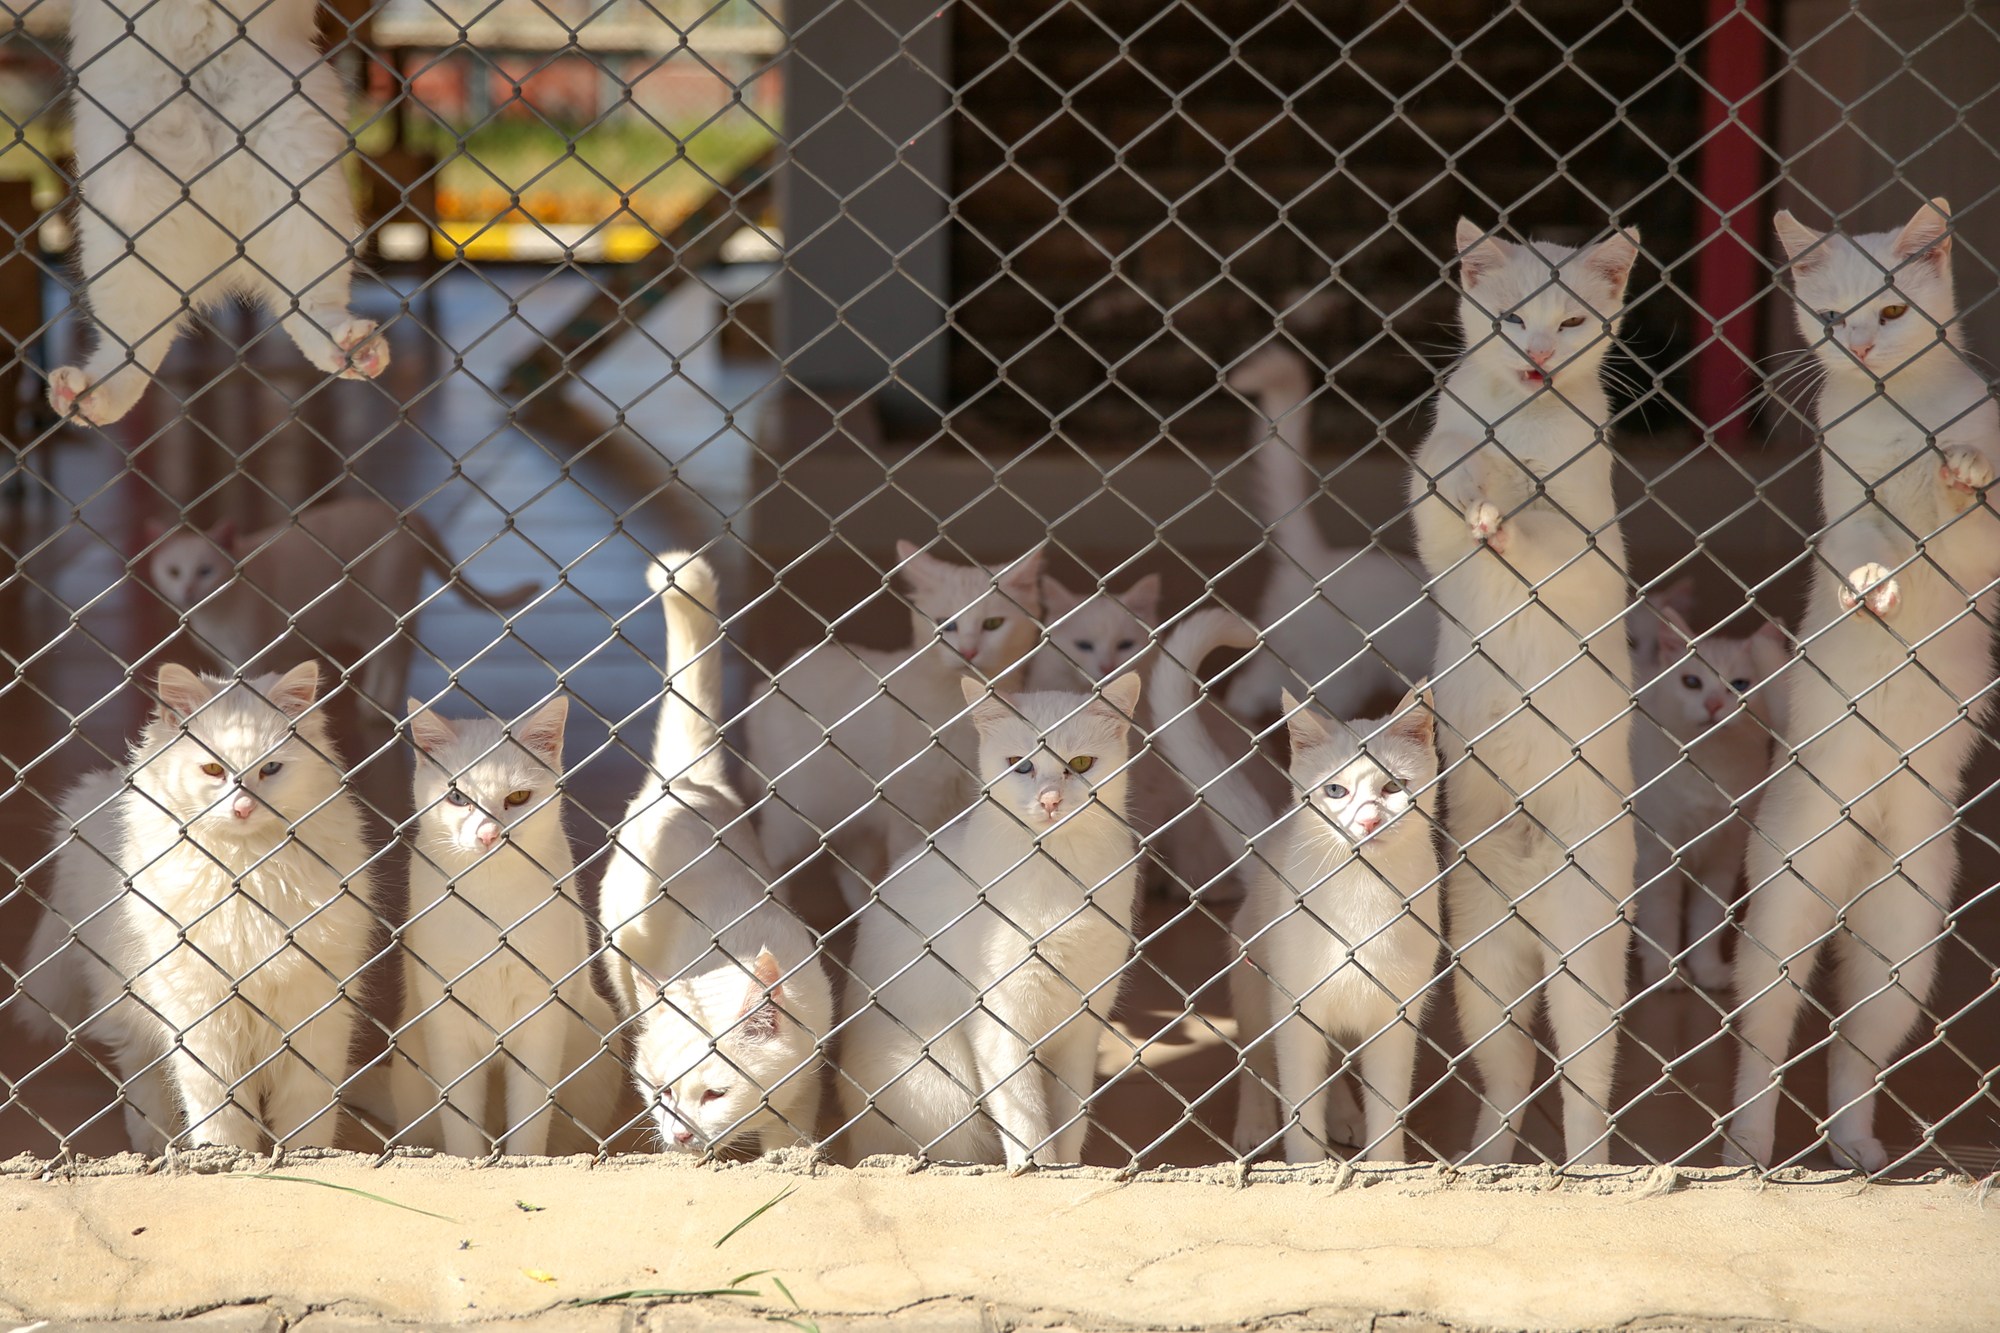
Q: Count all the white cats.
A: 14